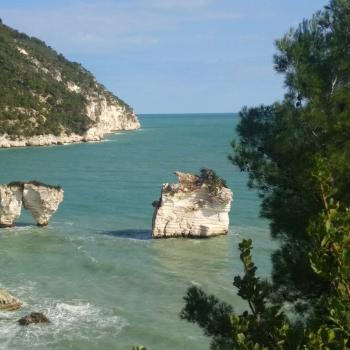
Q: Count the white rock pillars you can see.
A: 3